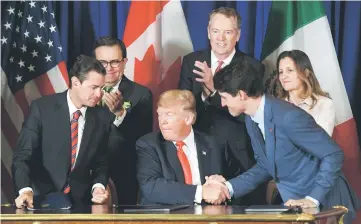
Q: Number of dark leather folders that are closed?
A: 2